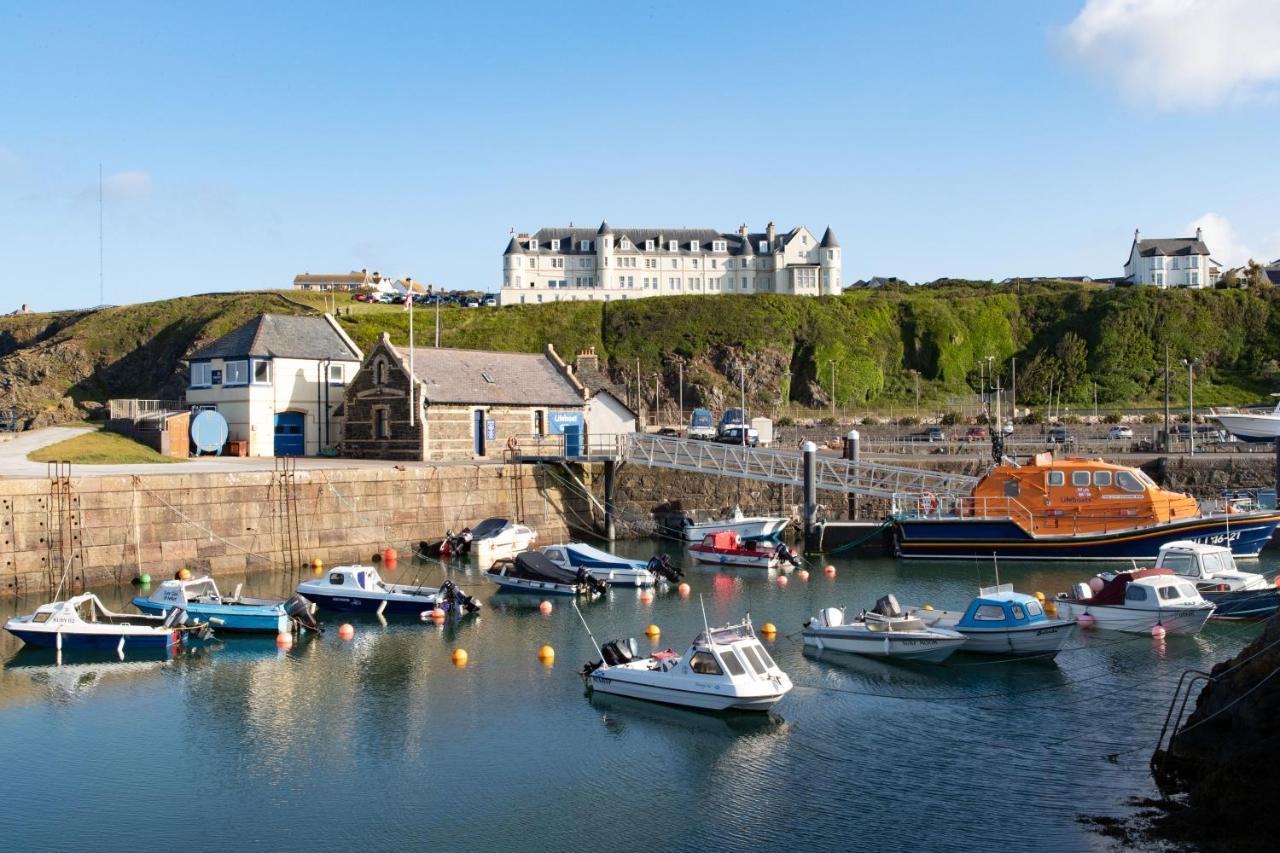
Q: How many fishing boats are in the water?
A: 13